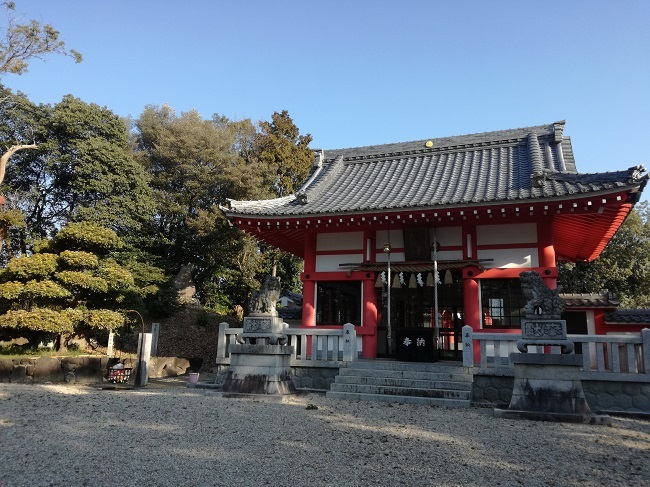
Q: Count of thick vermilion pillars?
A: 4